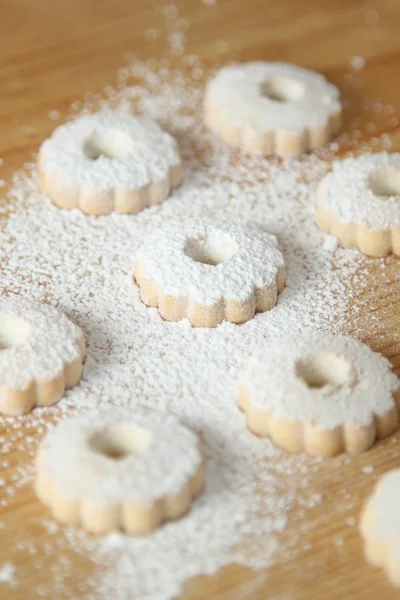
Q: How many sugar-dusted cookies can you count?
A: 8